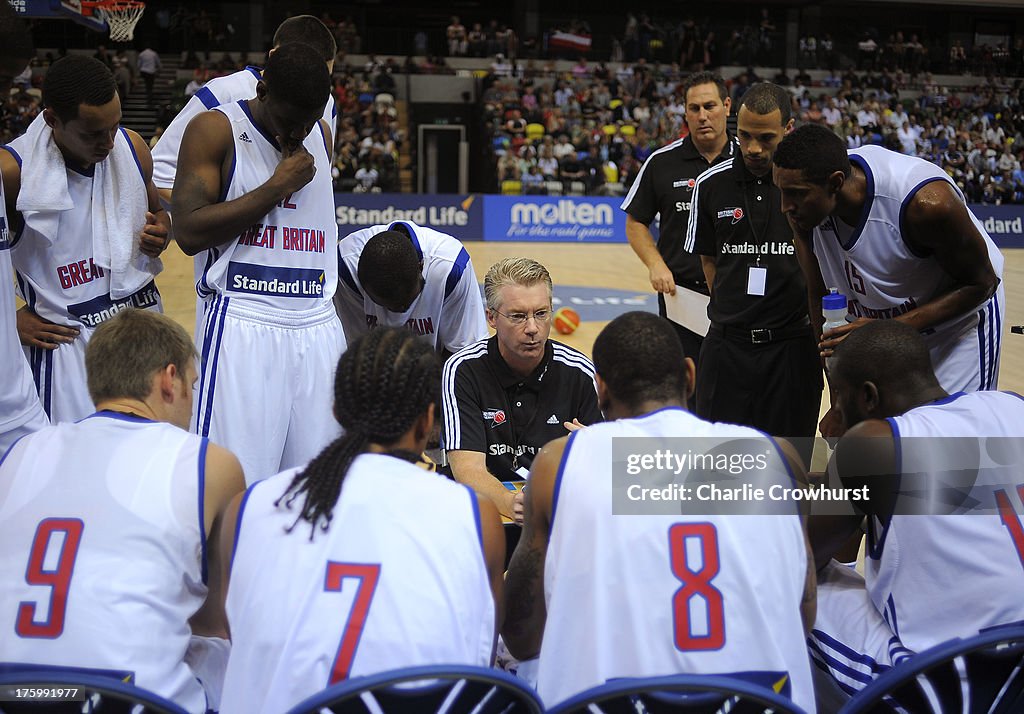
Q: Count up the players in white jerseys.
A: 10